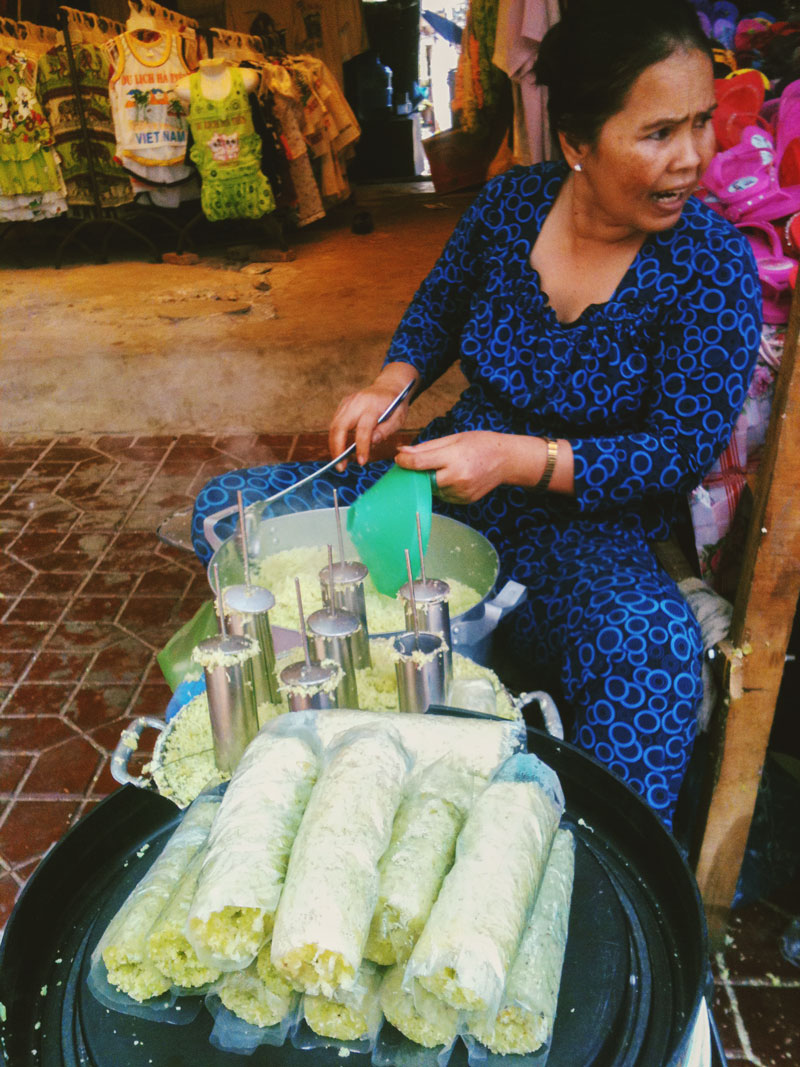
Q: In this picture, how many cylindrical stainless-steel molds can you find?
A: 7